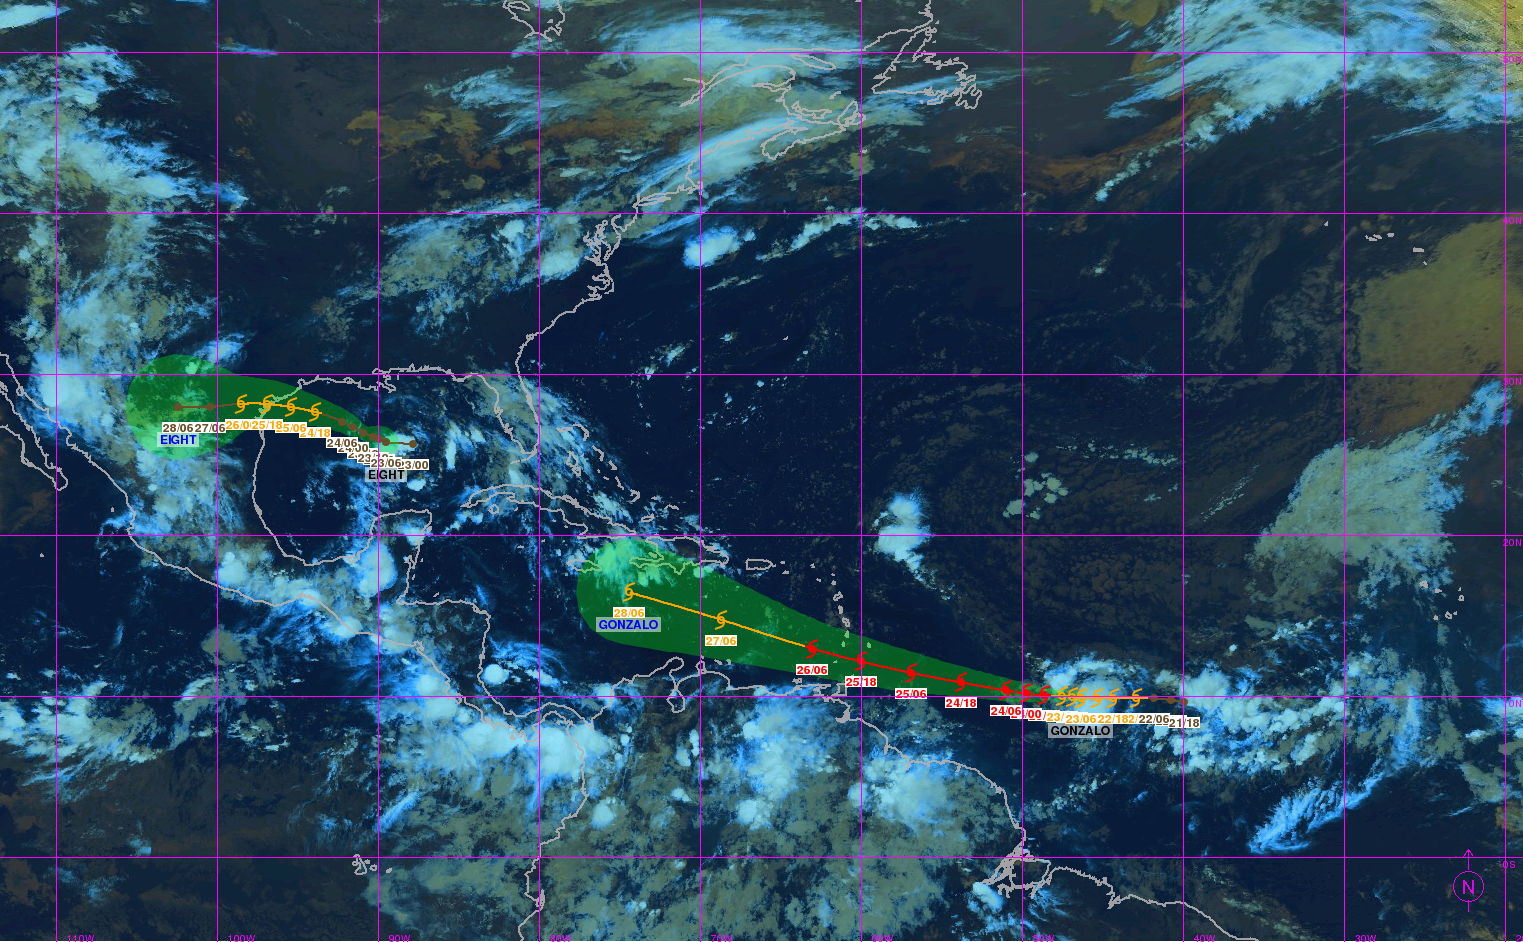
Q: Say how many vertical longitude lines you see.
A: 10